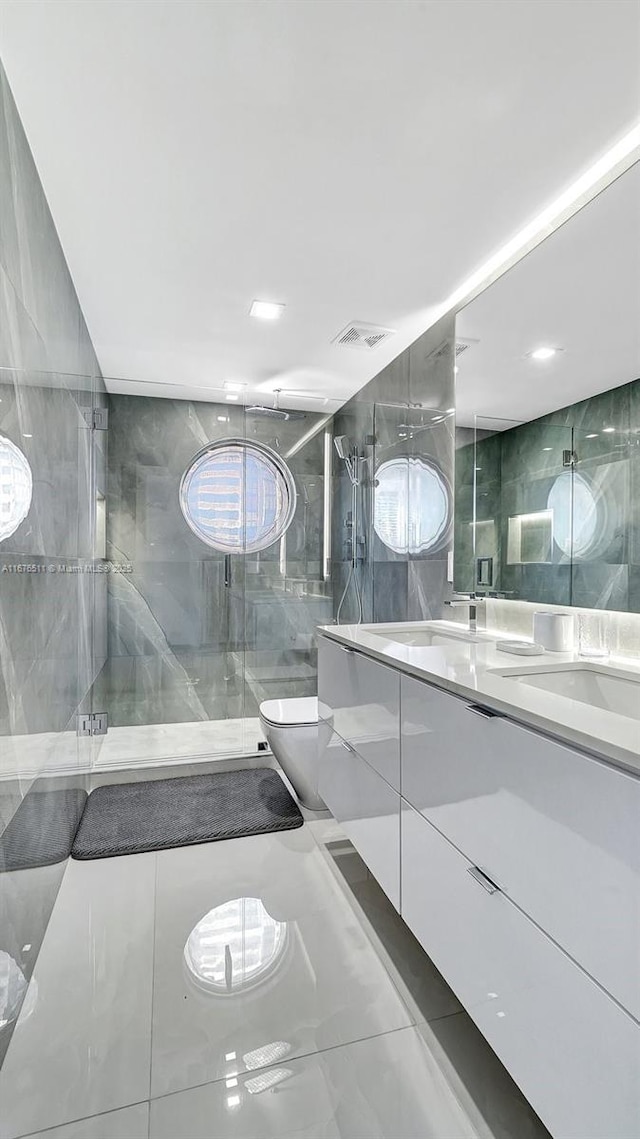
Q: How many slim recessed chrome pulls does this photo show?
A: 4